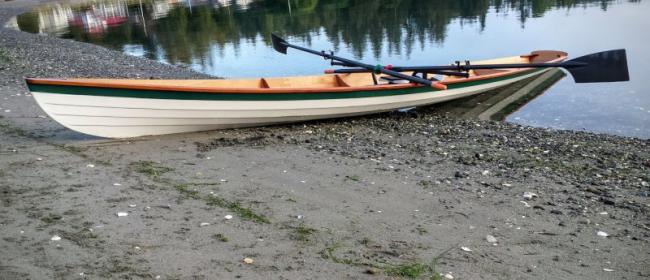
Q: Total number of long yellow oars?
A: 0